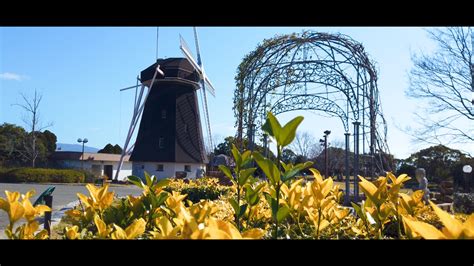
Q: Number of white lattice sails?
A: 4